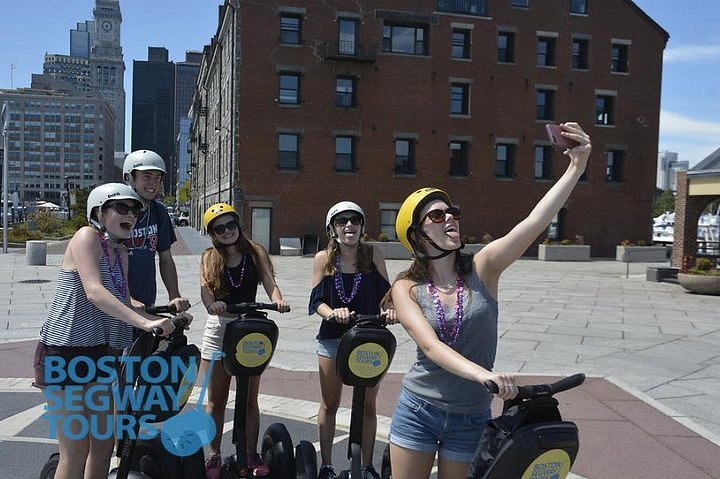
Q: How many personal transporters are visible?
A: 5